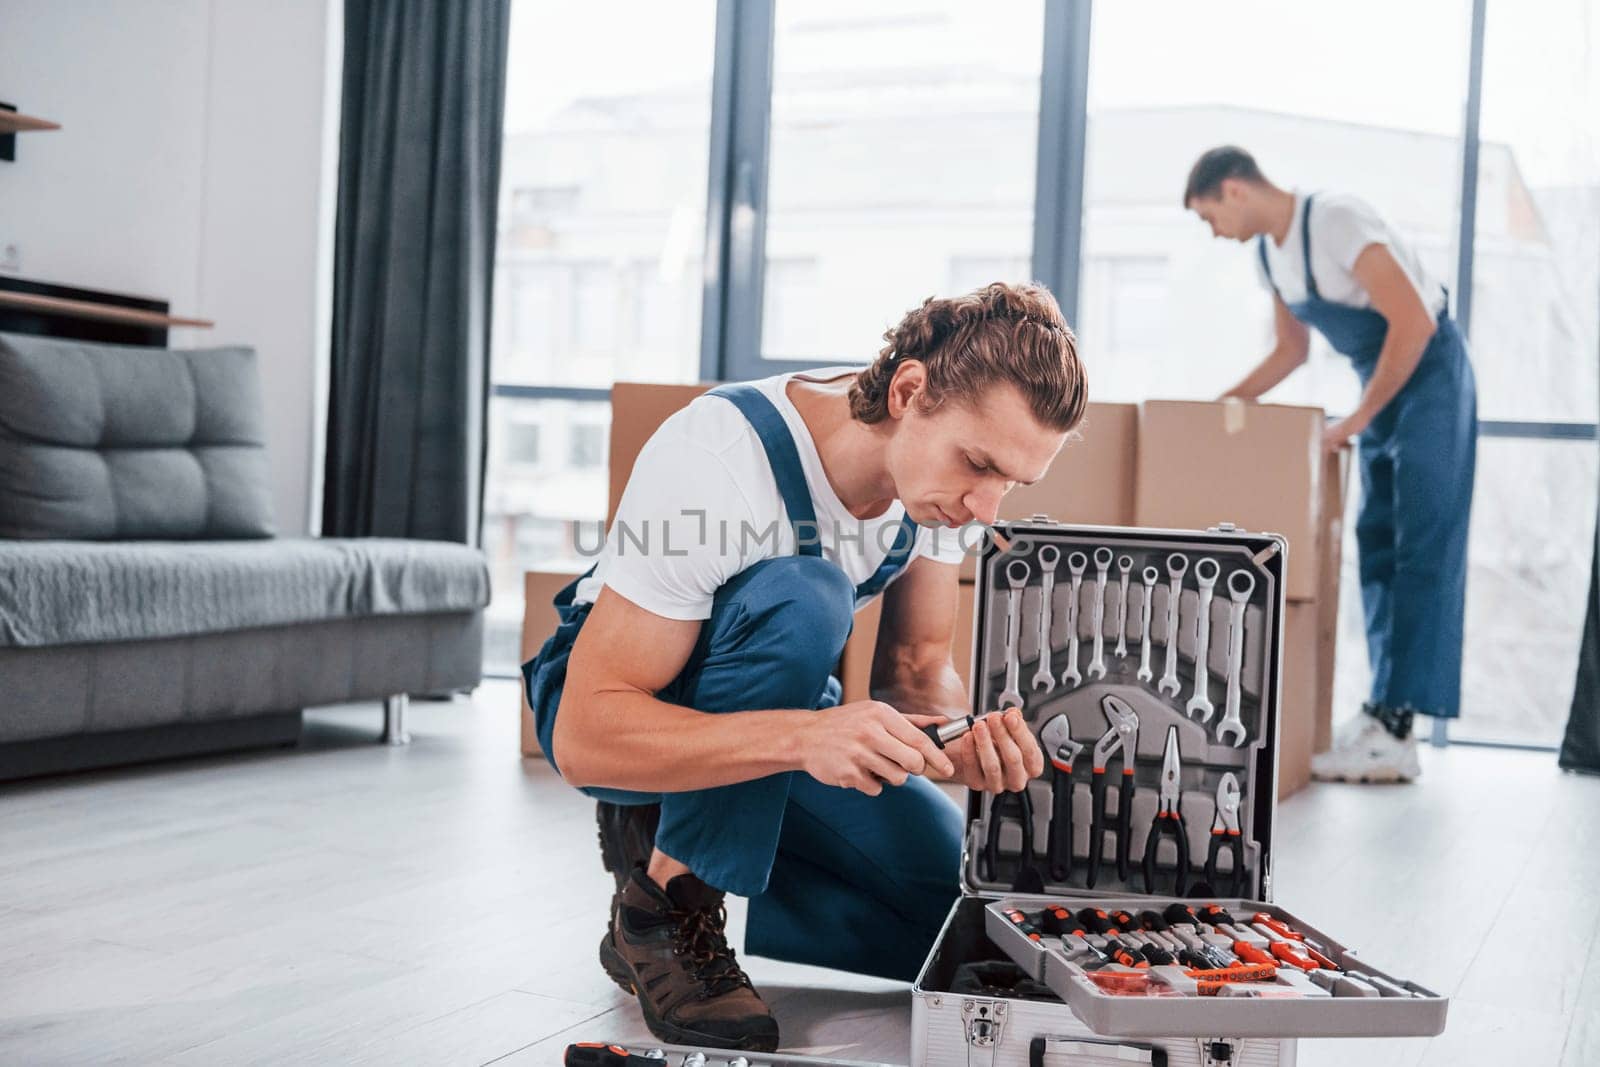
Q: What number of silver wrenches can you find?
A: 9